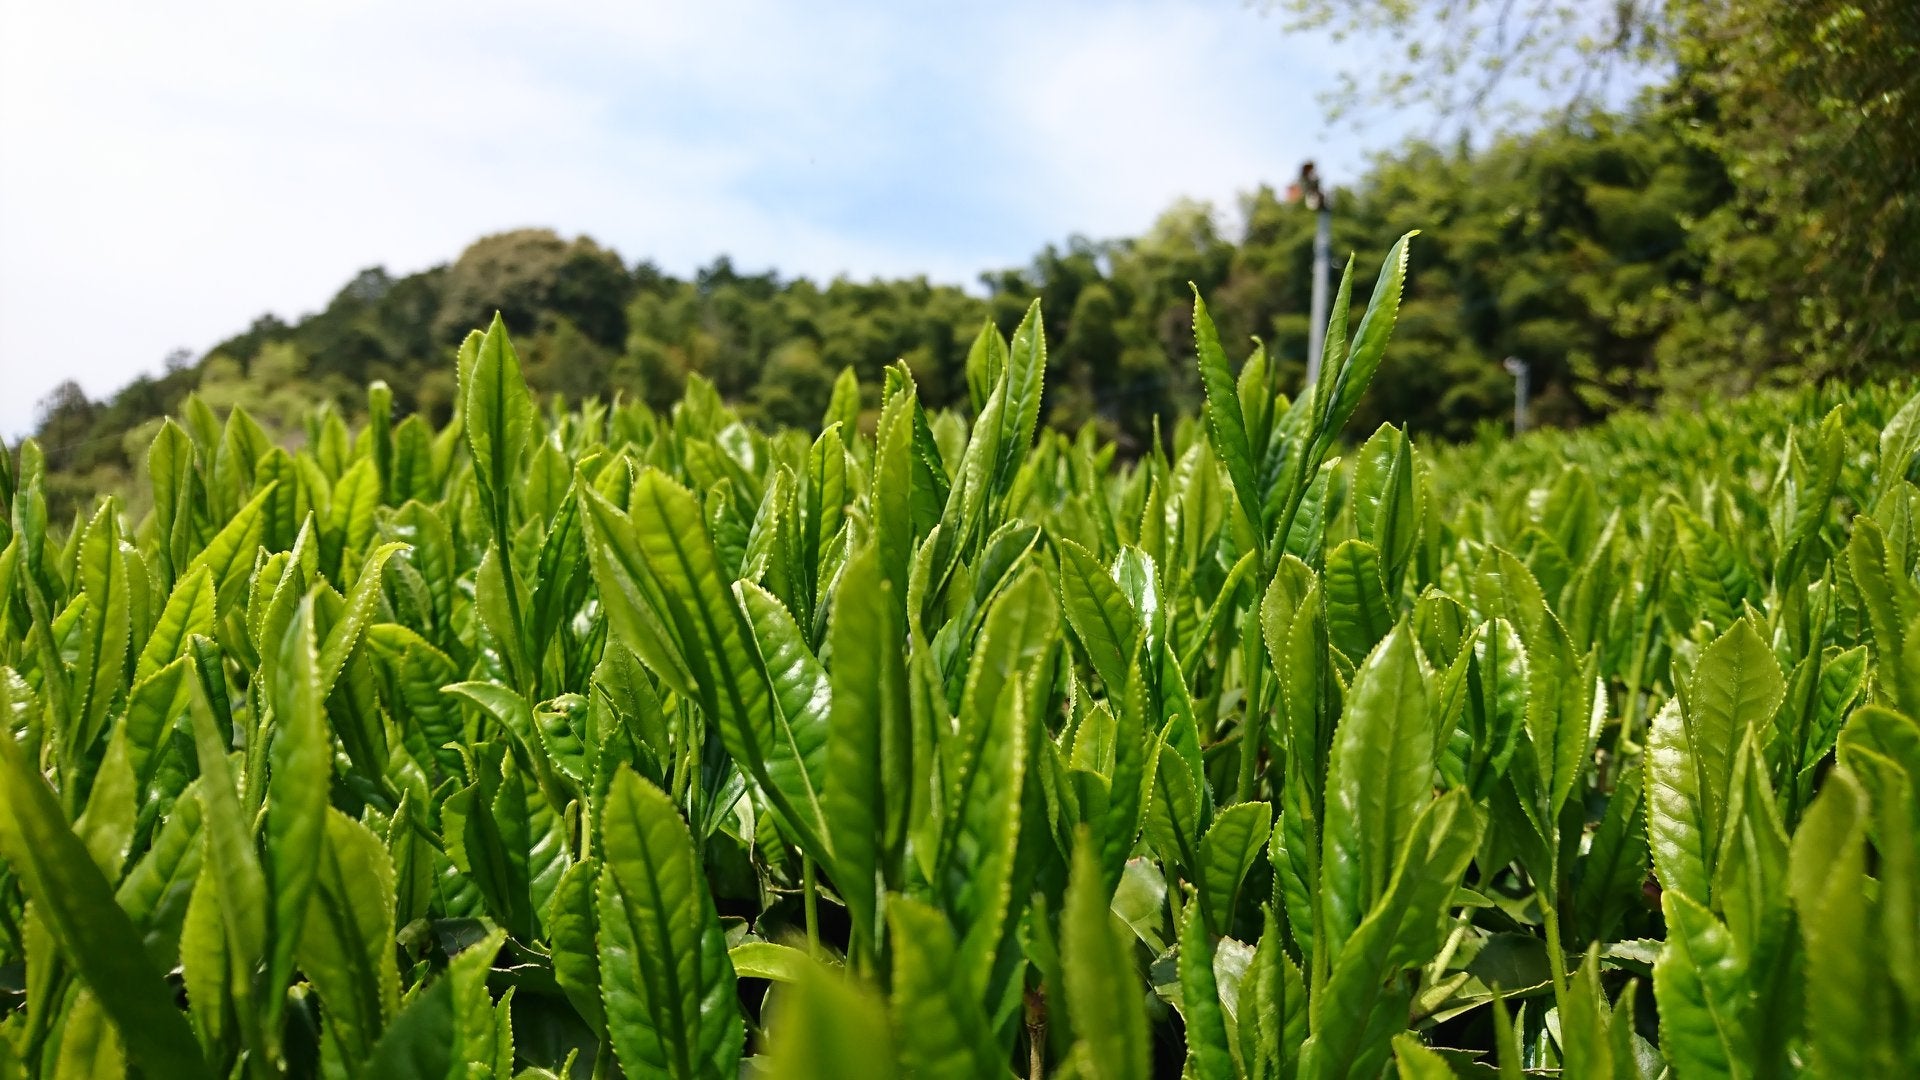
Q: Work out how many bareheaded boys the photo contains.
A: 0